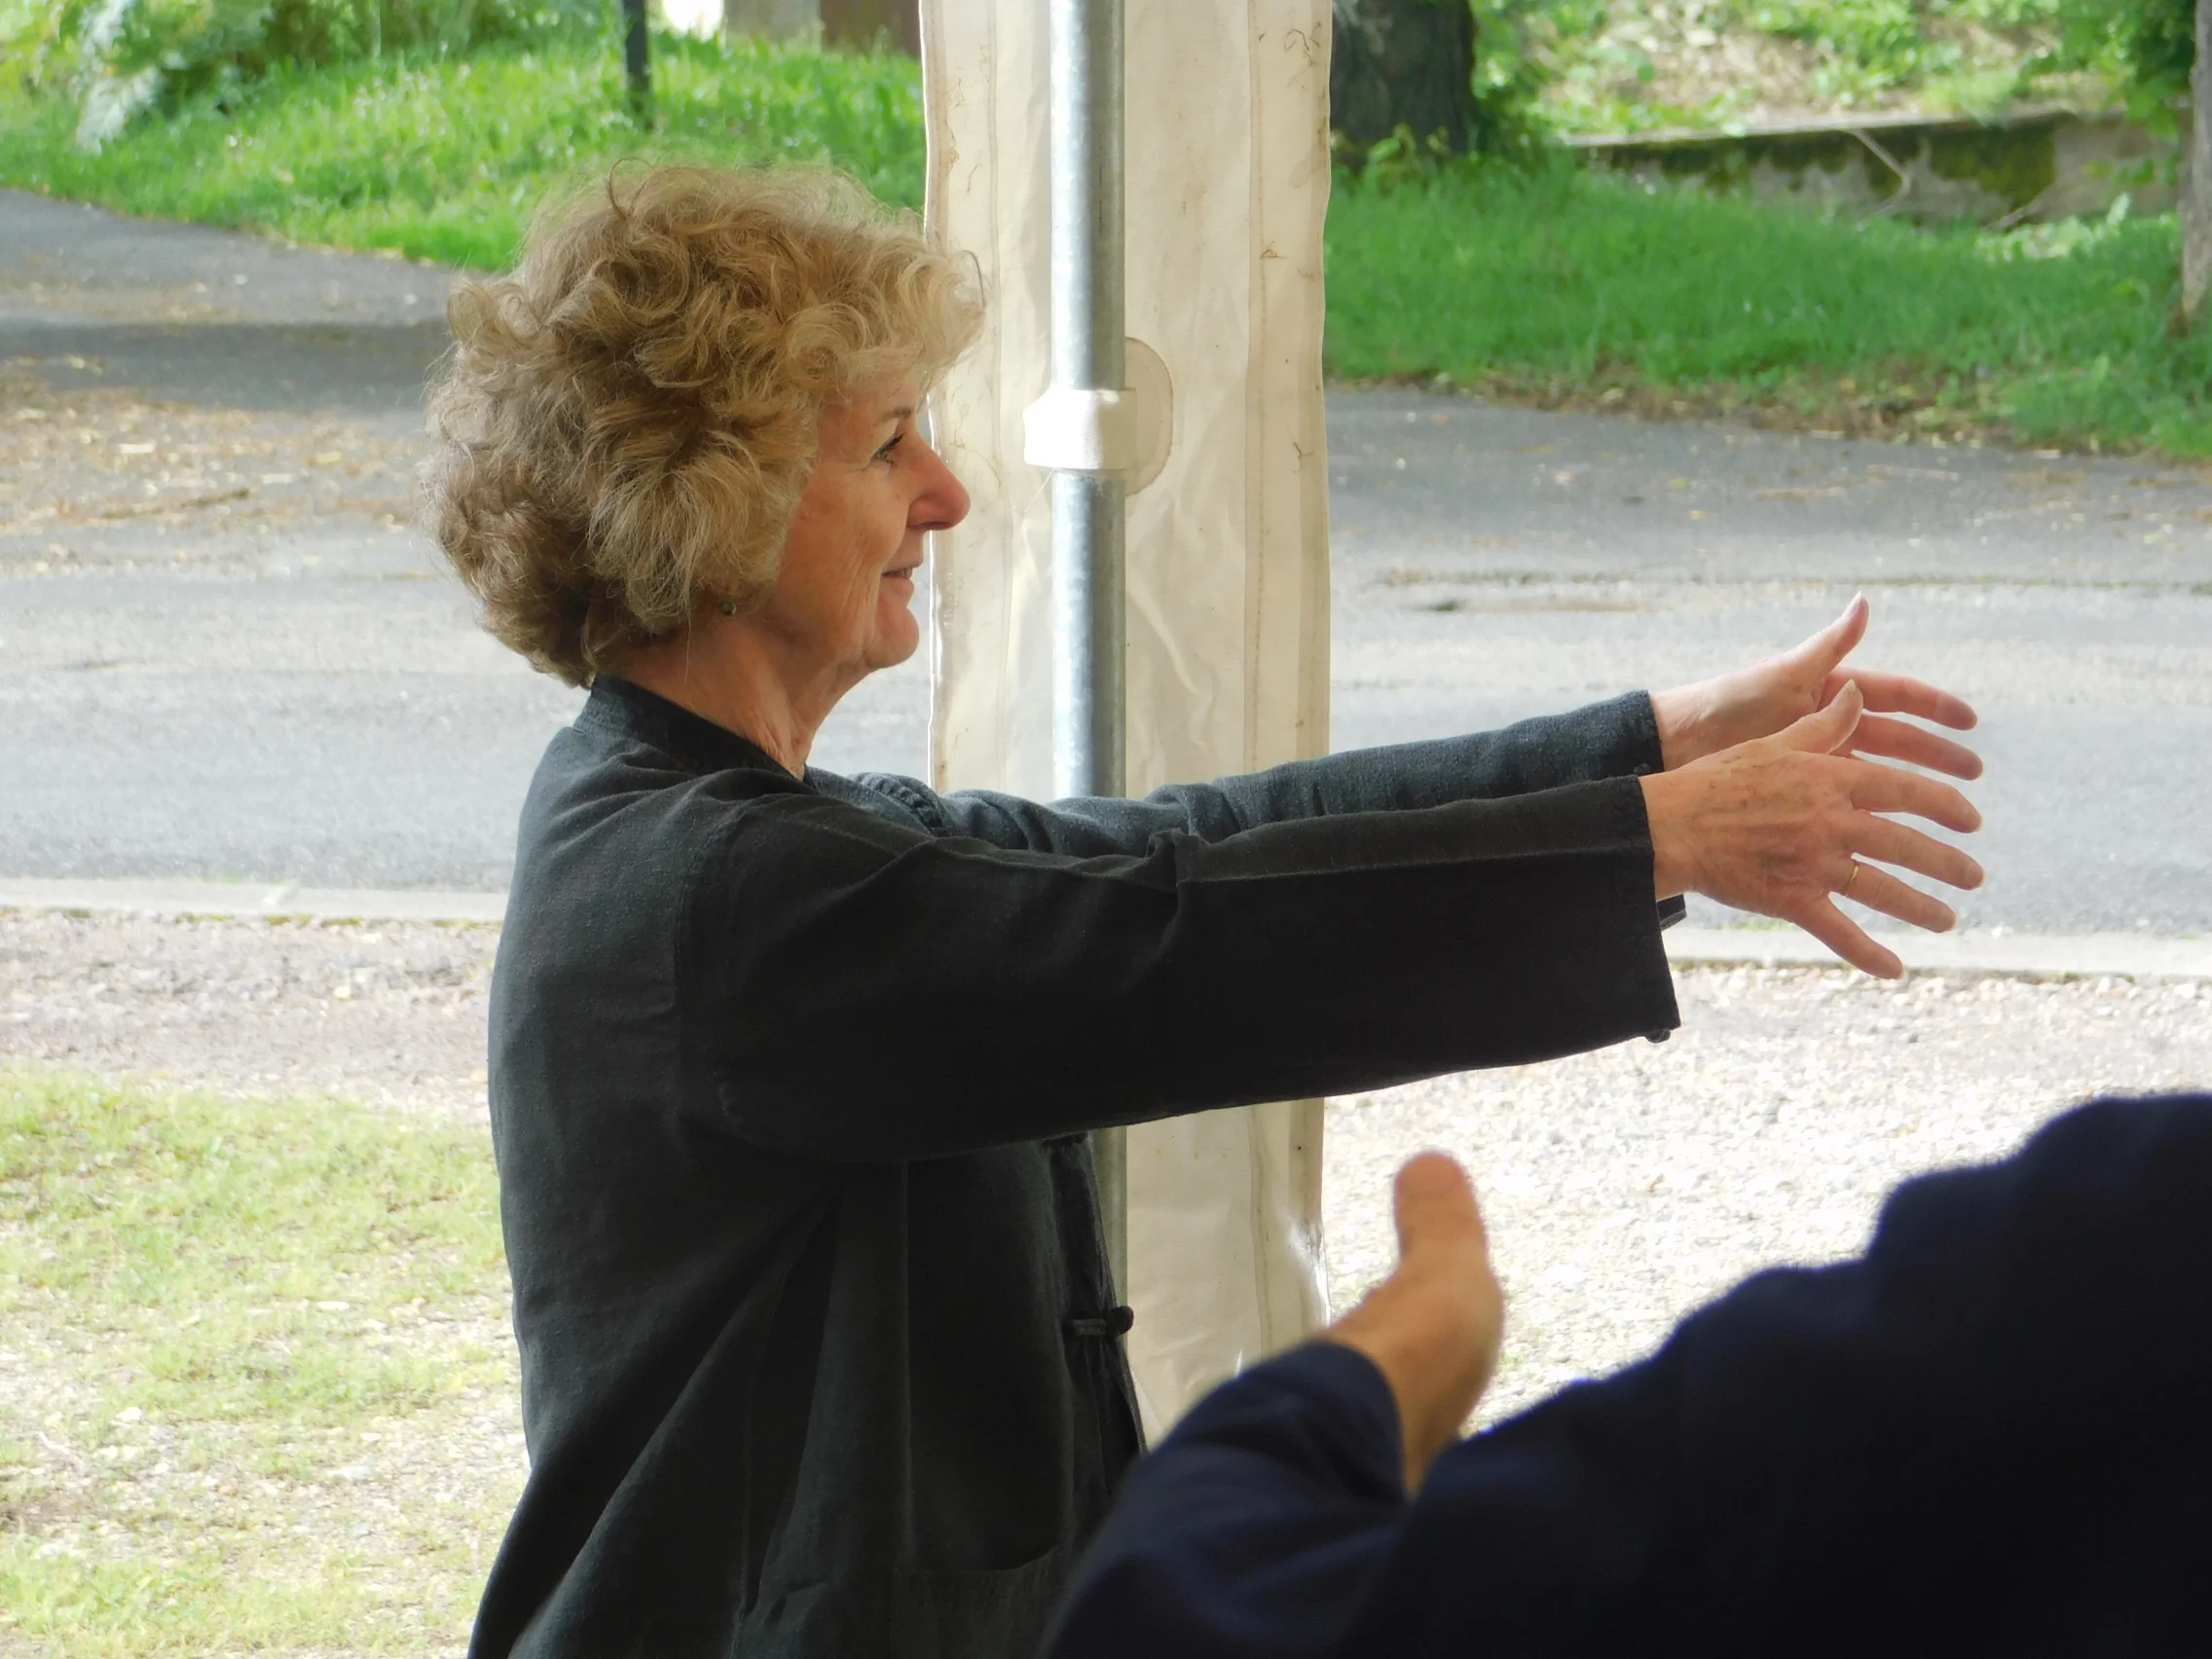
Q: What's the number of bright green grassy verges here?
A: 2